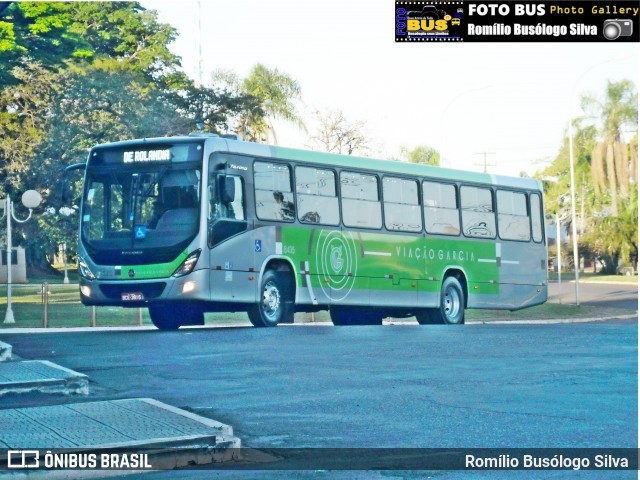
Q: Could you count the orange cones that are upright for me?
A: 0